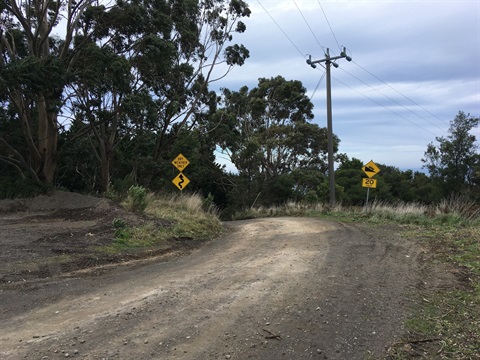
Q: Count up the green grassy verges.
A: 2